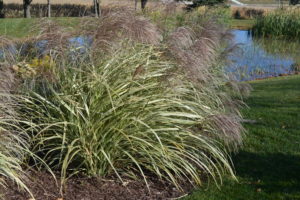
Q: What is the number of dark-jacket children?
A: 0